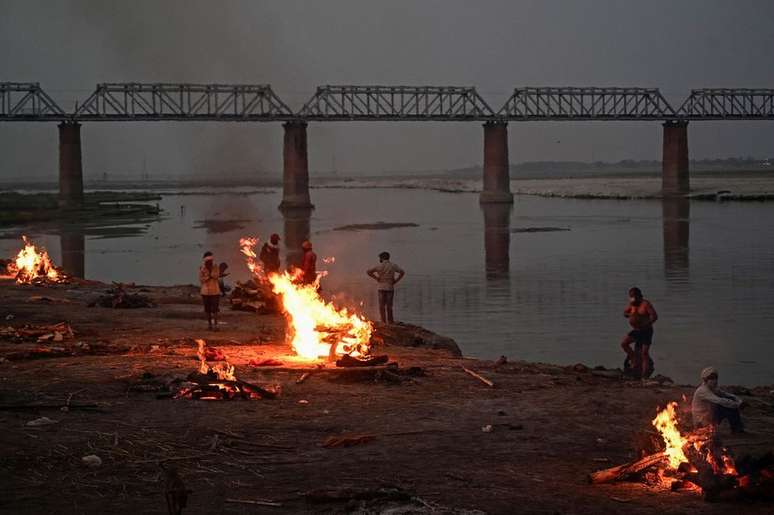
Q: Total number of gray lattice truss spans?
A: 5